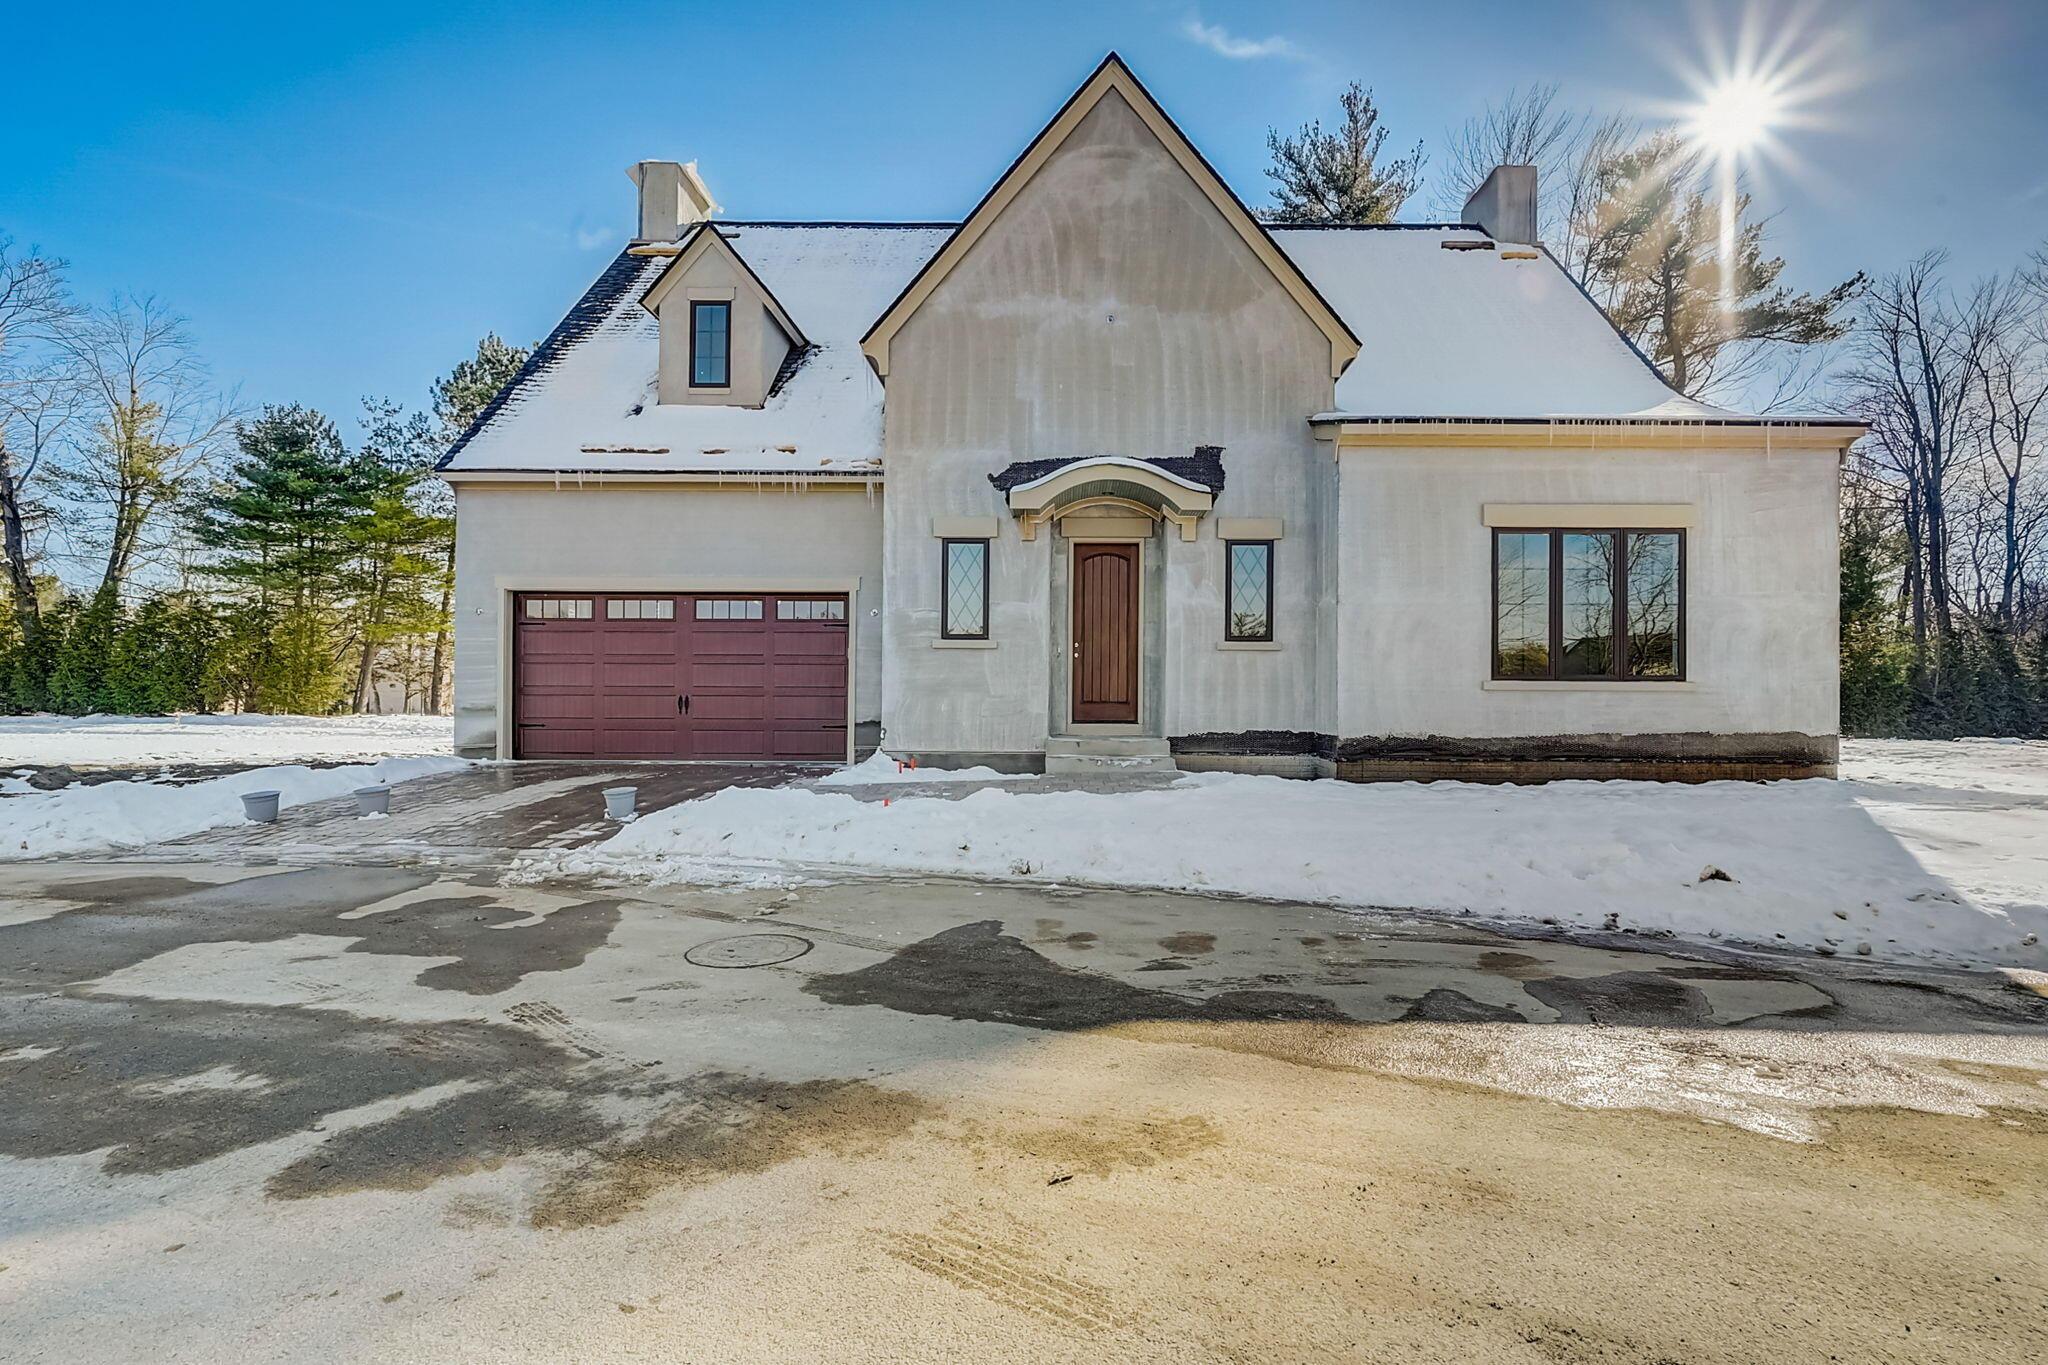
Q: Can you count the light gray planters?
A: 3